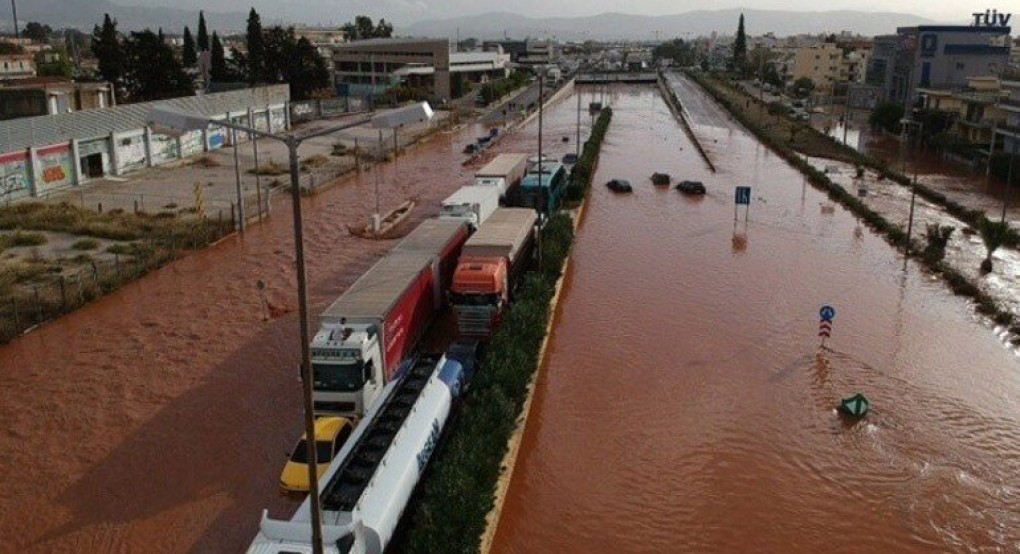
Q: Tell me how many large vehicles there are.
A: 6